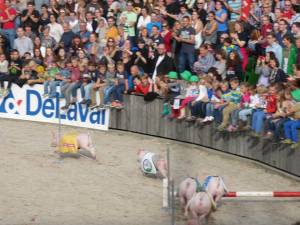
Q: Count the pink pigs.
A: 5